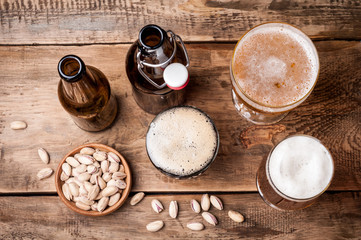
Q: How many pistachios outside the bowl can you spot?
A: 13